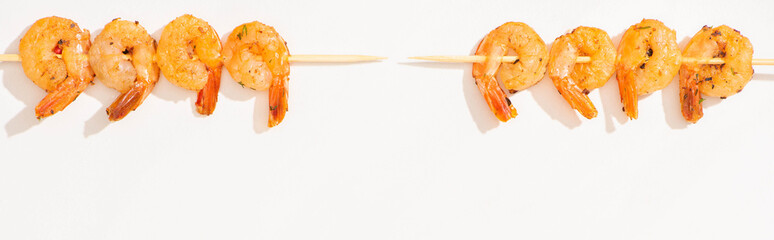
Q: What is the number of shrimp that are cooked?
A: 8